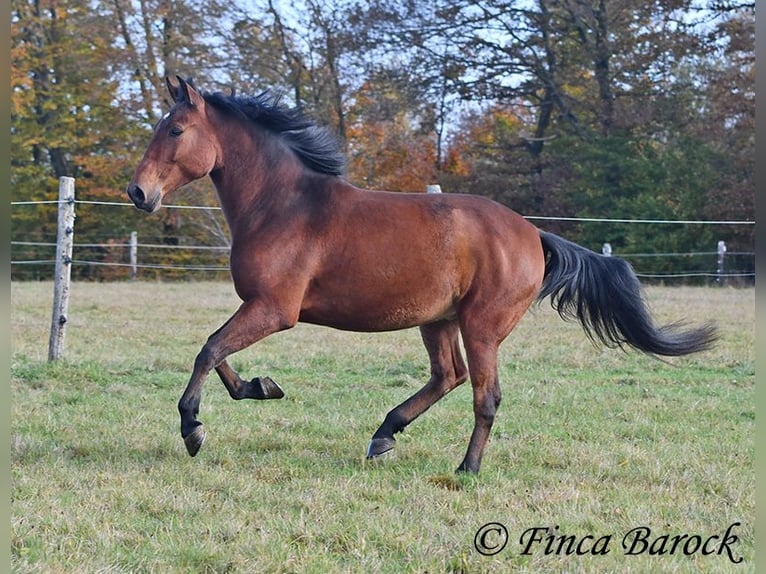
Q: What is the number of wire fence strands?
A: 3